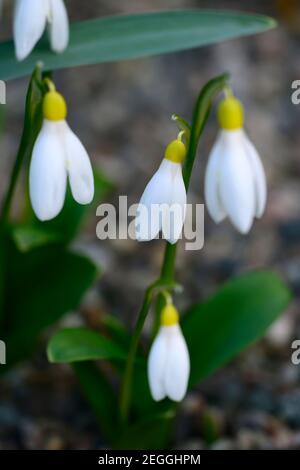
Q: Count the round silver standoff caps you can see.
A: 0